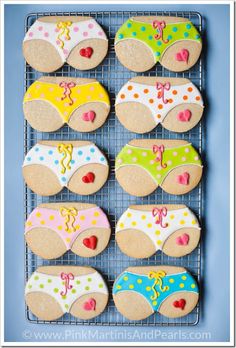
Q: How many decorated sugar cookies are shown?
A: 10